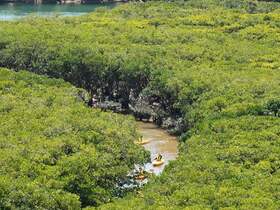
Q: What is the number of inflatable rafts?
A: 3